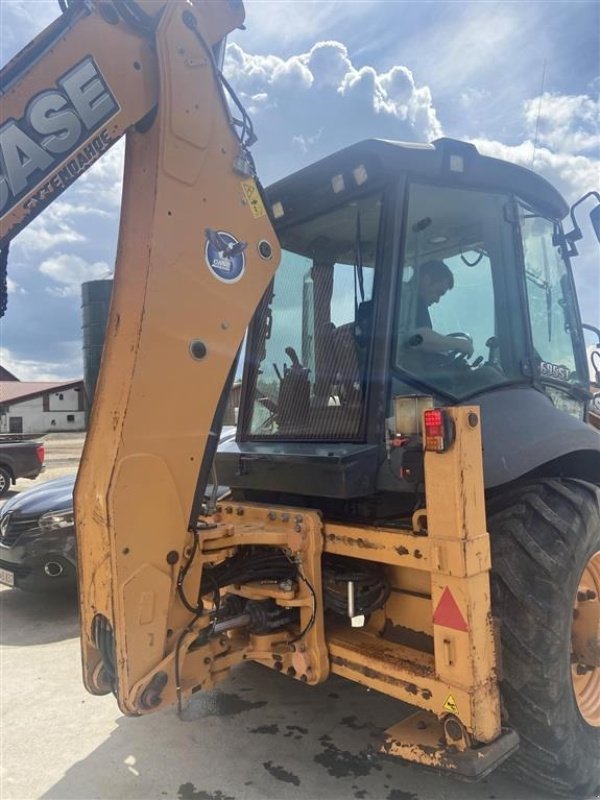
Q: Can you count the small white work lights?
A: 4